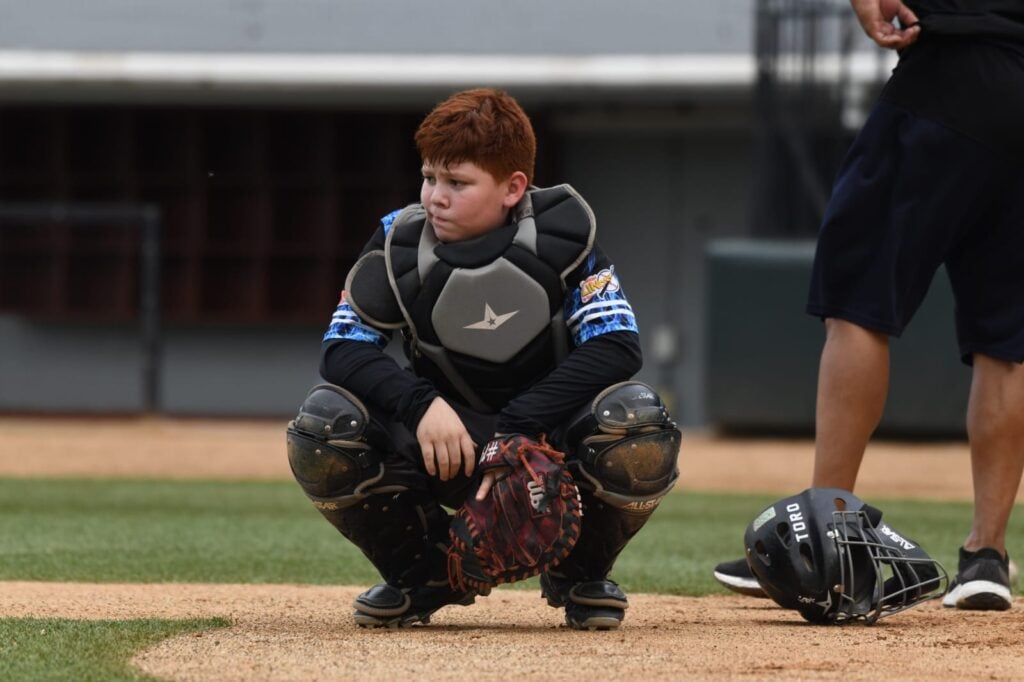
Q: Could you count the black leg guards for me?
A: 2